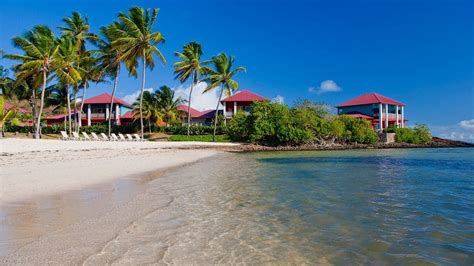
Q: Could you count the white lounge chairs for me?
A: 9